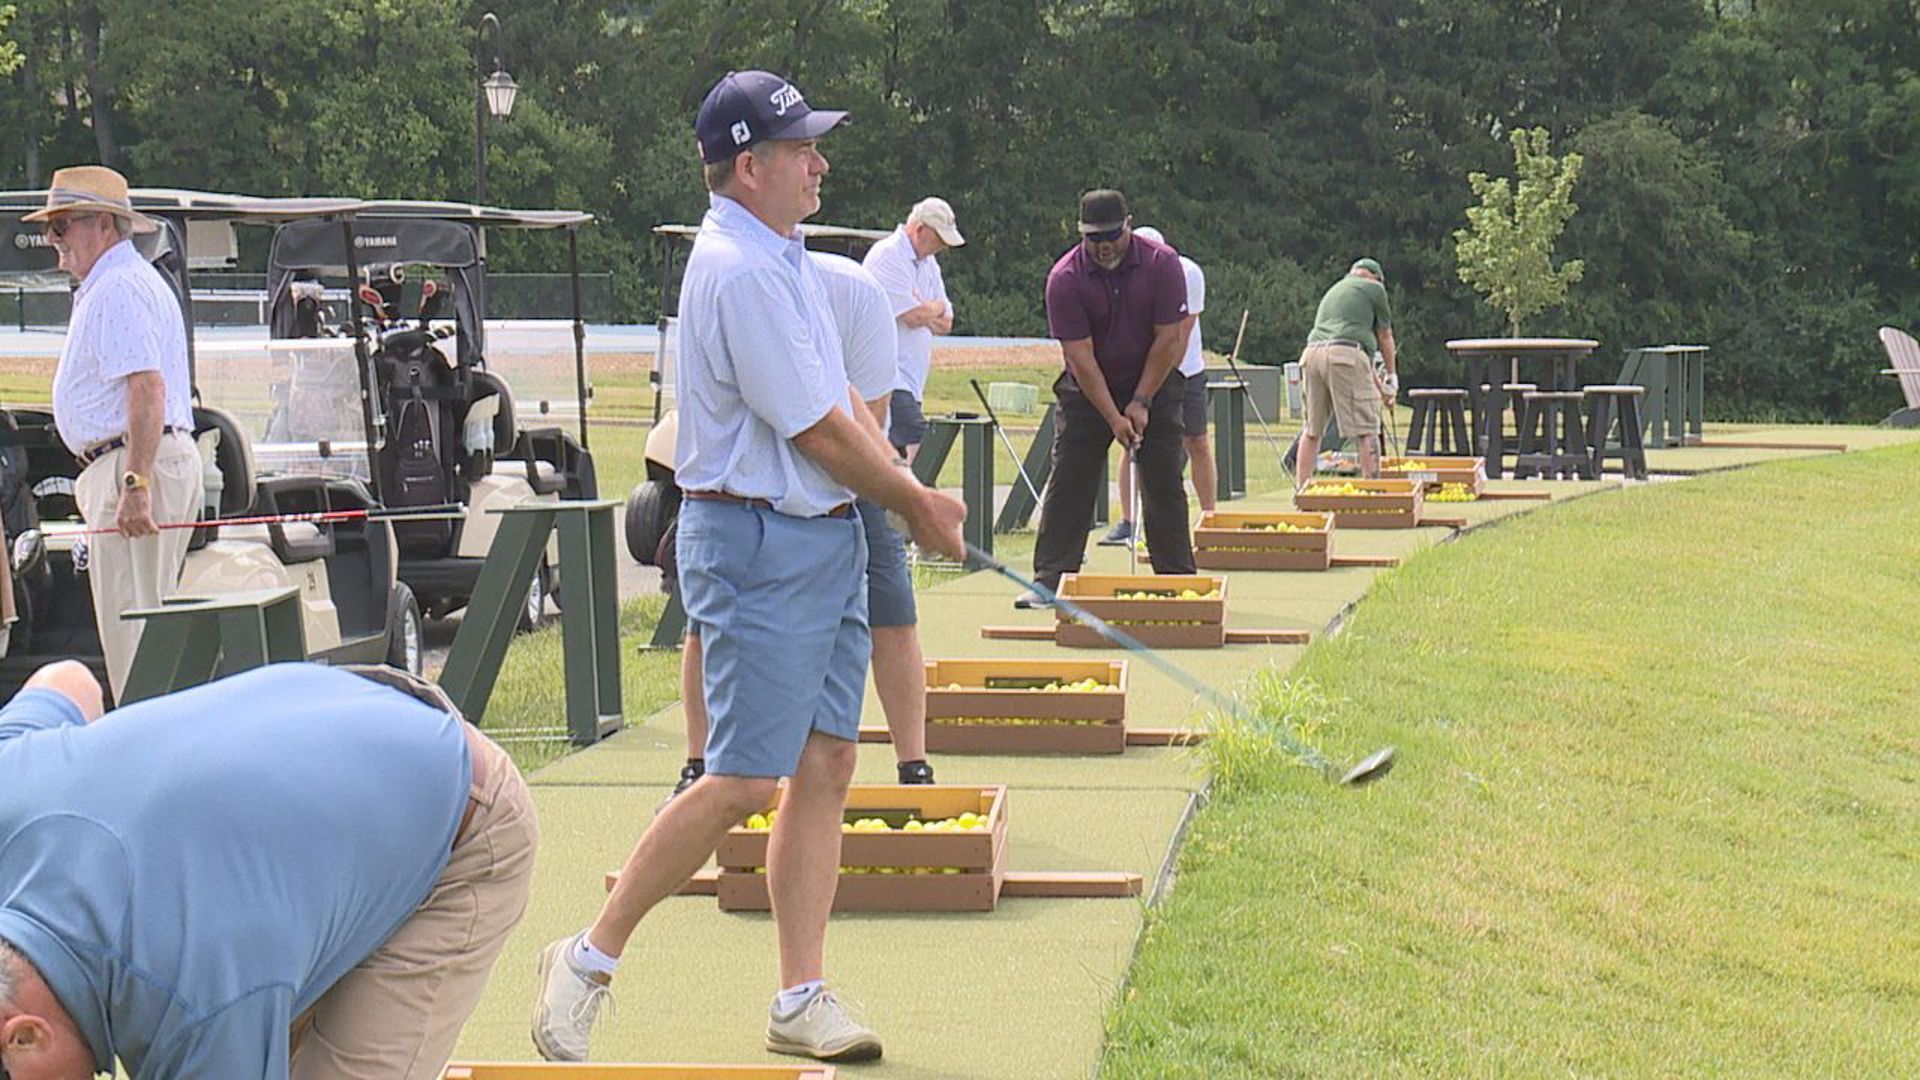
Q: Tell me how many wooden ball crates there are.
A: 7